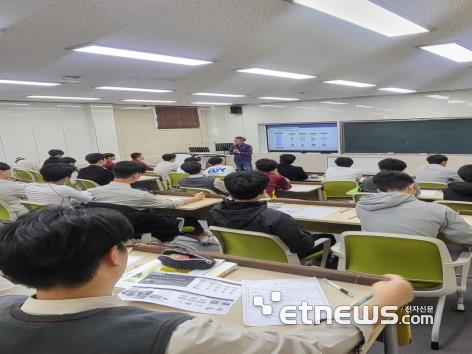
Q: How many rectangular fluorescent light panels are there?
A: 13